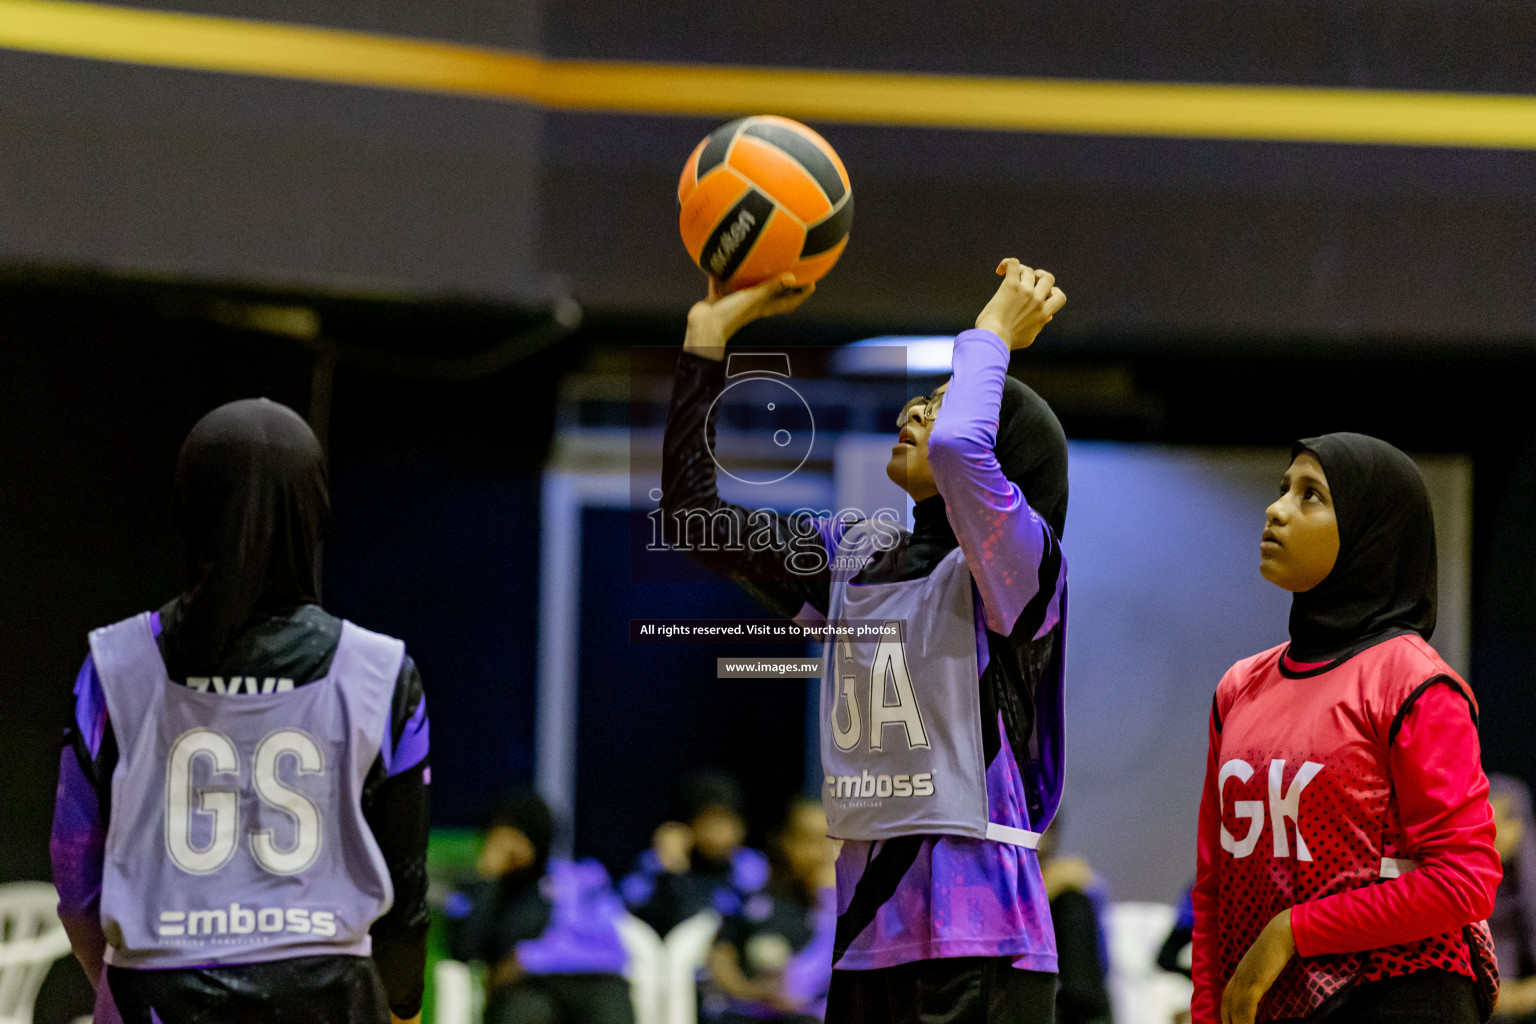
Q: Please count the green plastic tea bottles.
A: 0